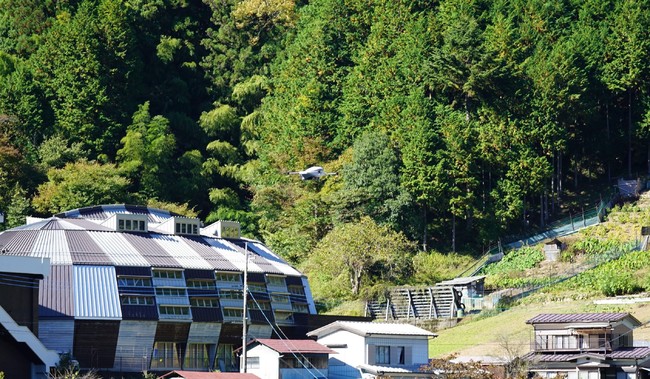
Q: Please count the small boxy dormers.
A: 3